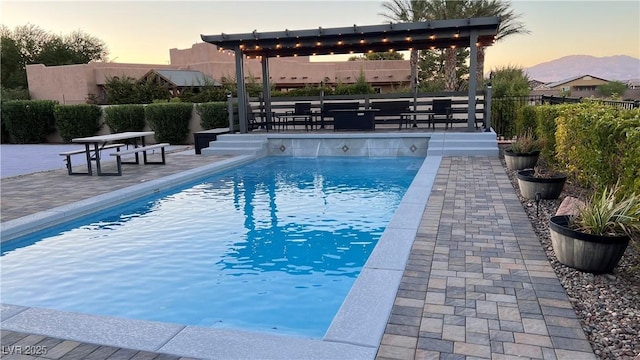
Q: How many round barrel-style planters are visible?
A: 3